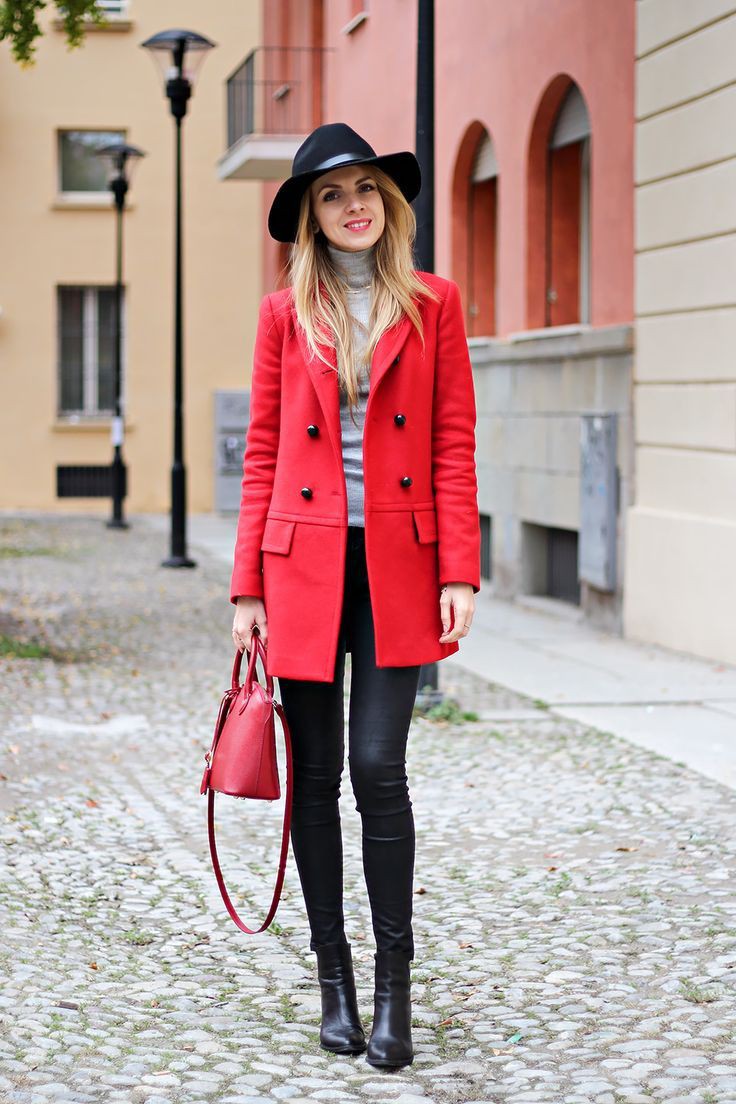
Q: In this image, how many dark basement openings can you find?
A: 3